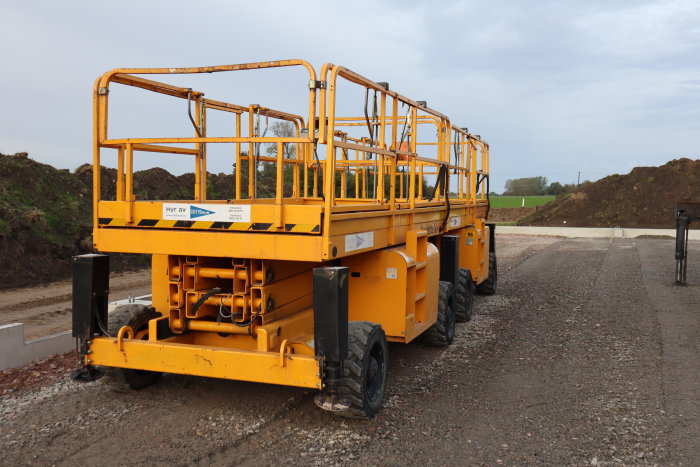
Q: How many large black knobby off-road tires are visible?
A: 5